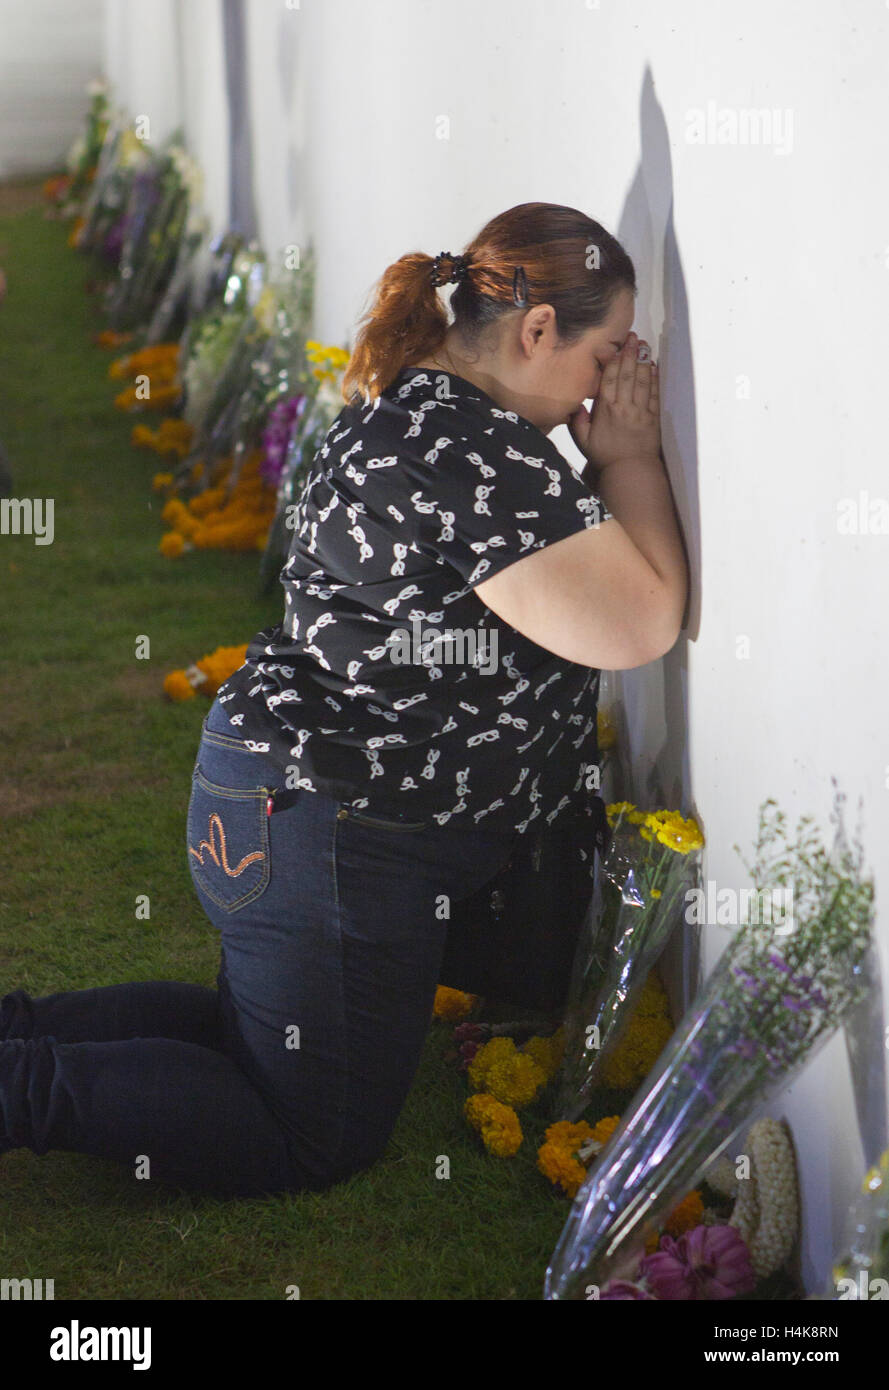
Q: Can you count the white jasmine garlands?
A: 1